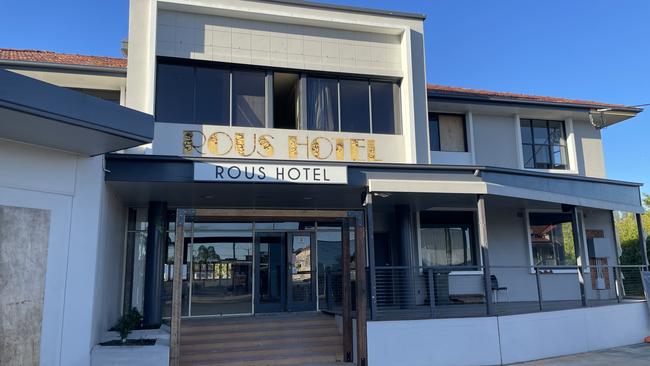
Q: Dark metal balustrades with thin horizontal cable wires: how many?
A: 1